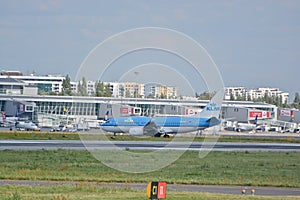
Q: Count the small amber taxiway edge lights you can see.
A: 2